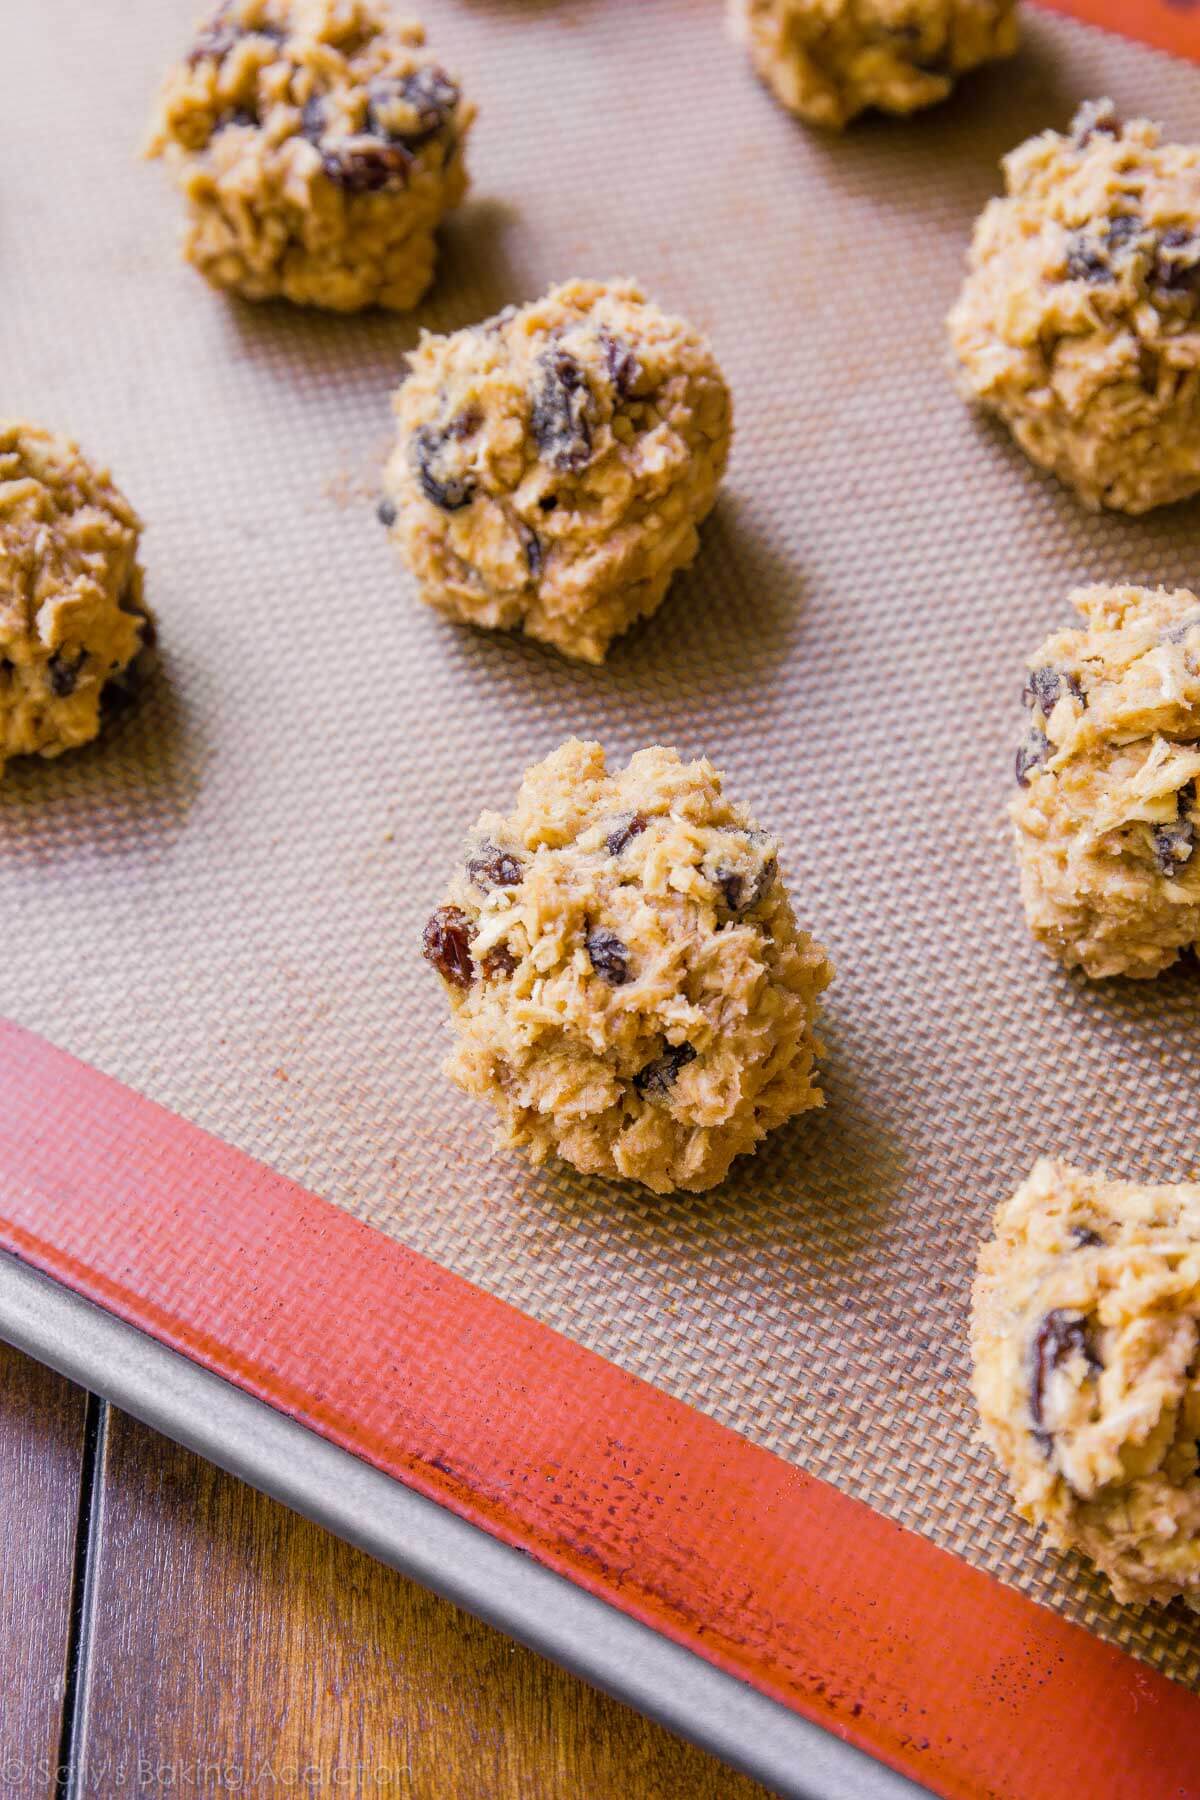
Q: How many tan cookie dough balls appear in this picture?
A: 8